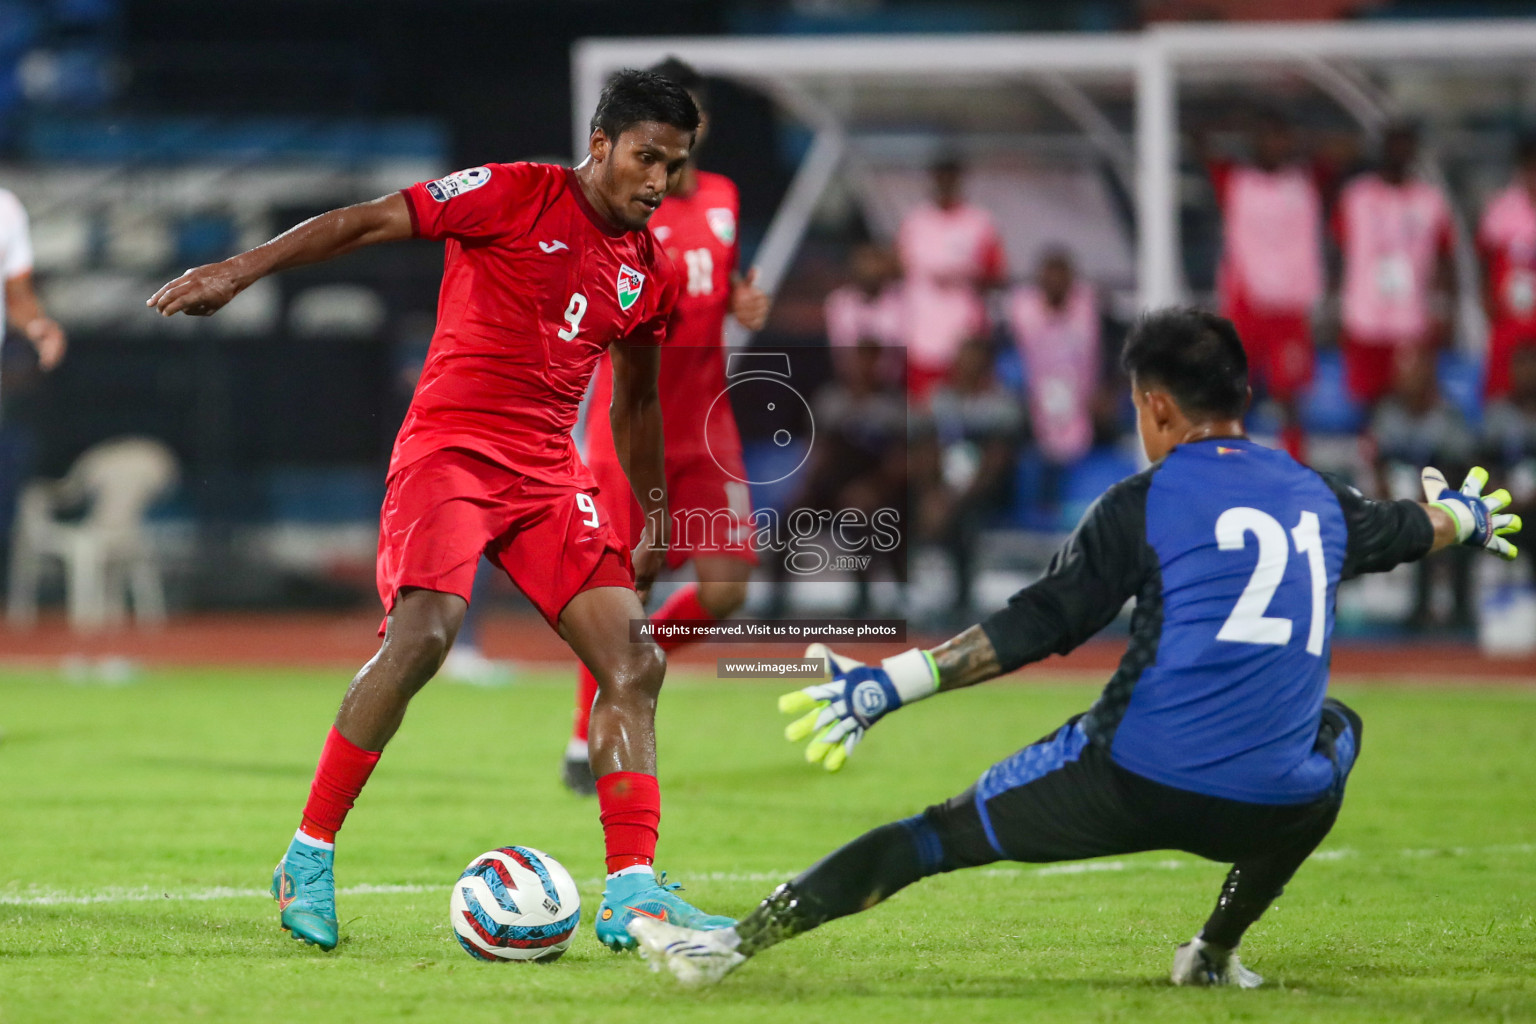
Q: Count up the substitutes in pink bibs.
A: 6